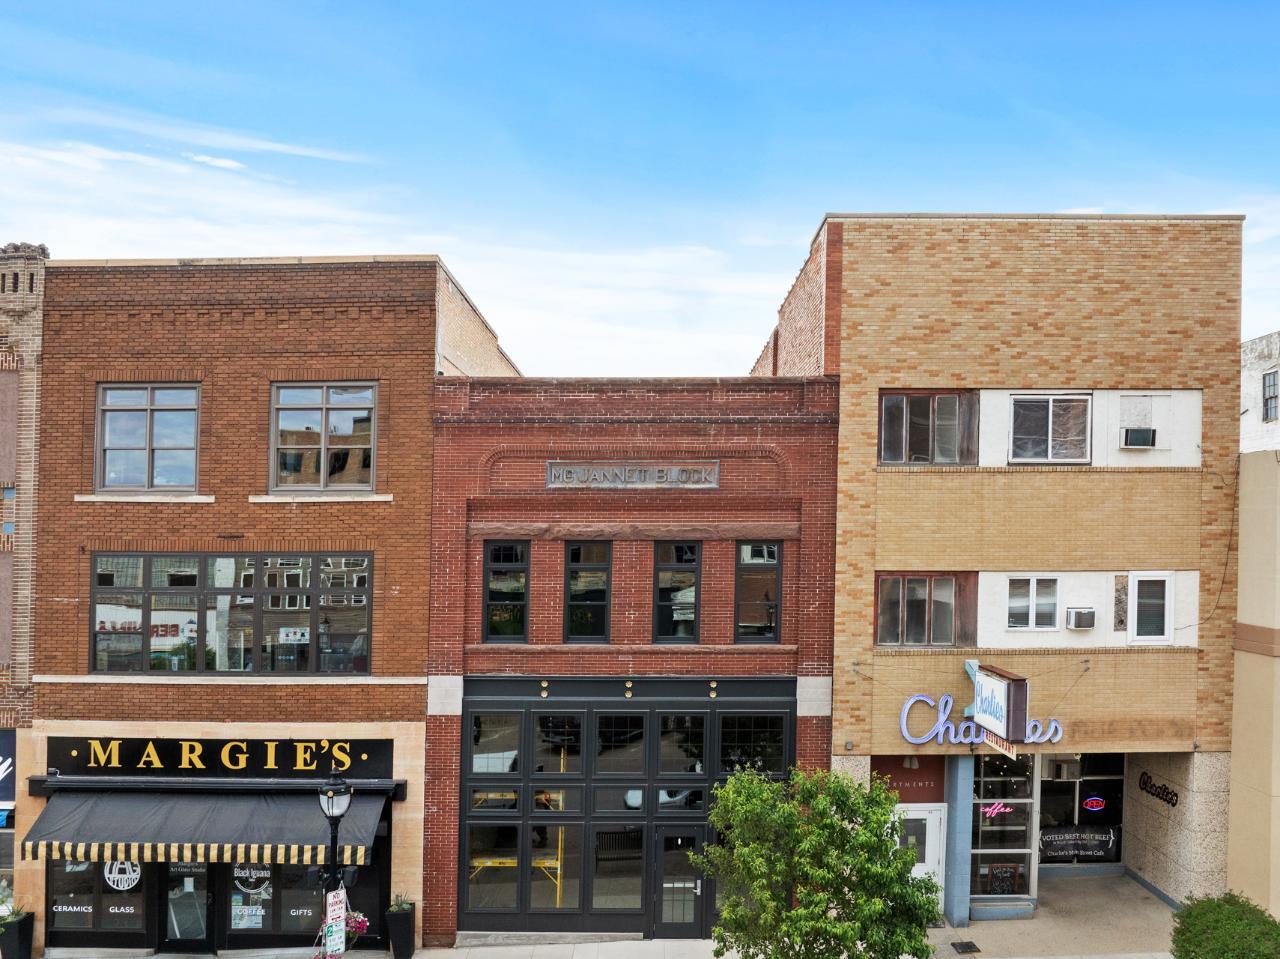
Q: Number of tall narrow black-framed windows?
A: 4